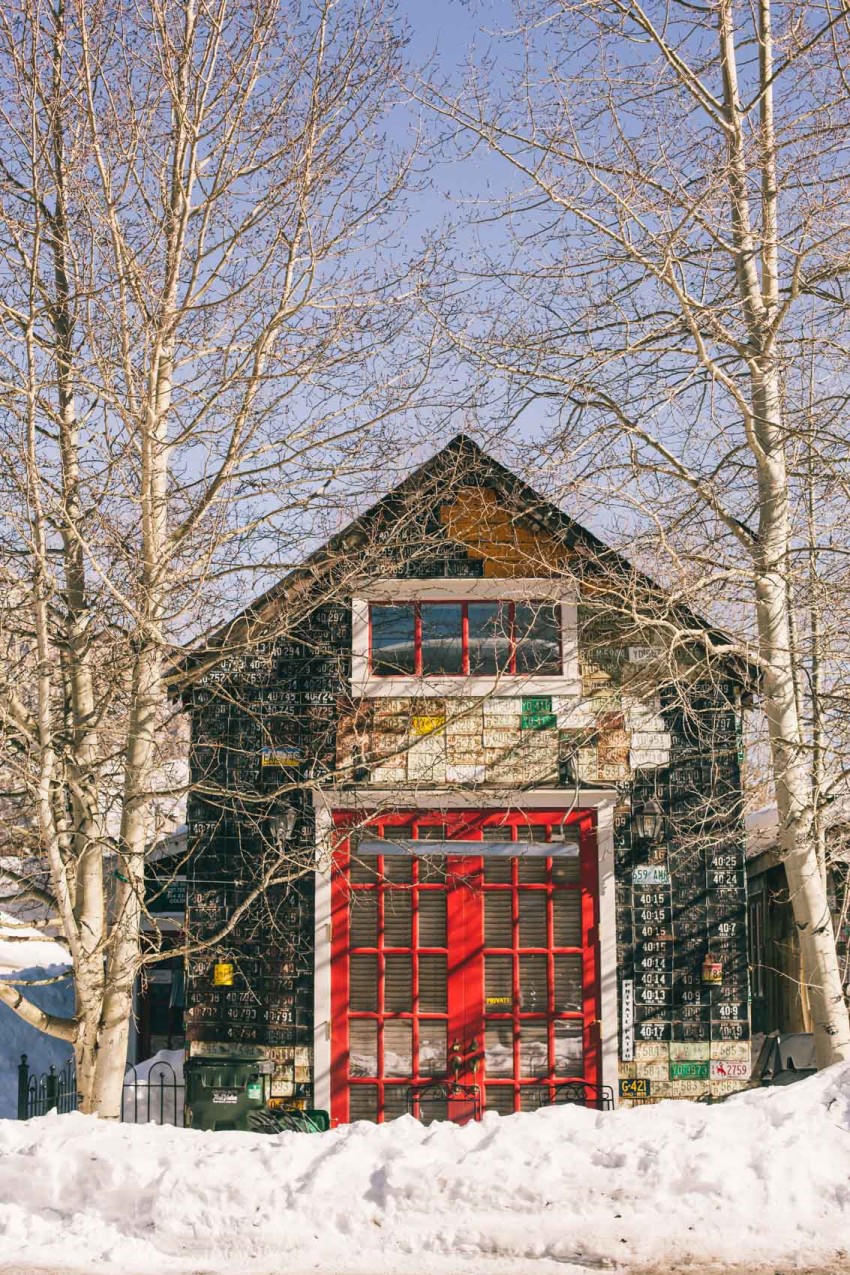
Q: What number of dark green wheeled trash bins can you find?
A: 1